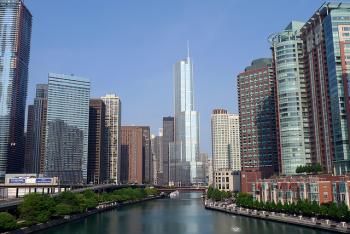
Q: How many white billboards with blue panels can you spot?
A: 2